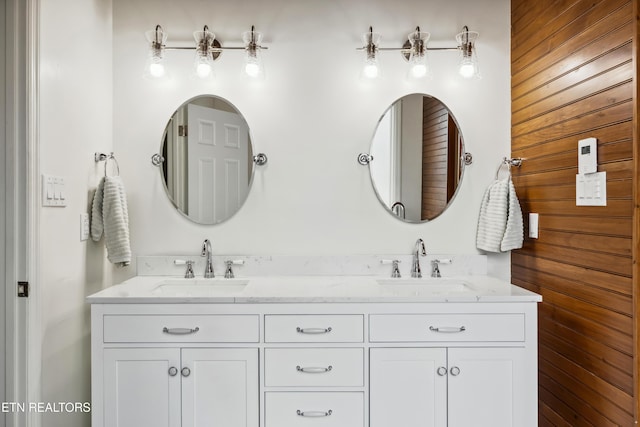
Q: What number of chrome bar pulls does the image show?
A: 5